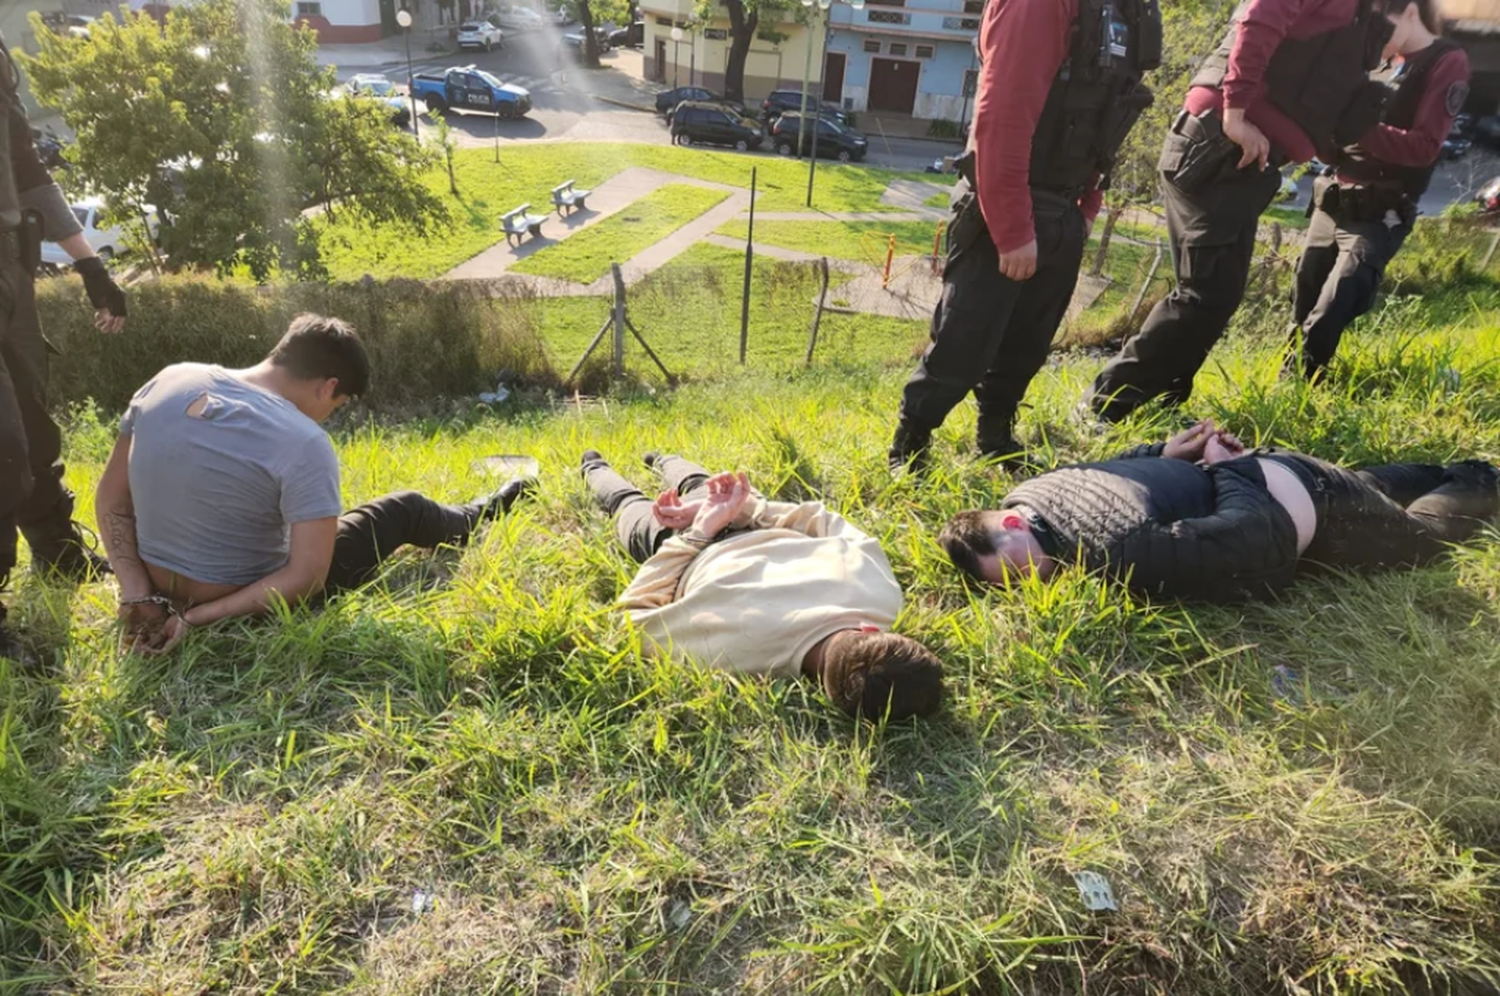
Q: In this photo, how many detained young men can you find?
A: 3